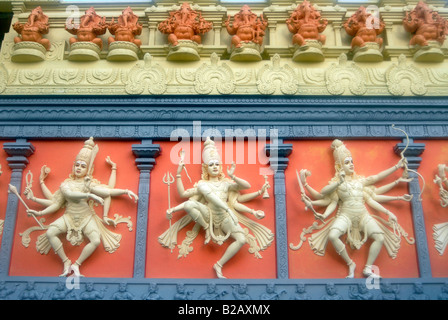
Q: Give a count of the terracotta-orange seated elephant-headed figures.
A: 8